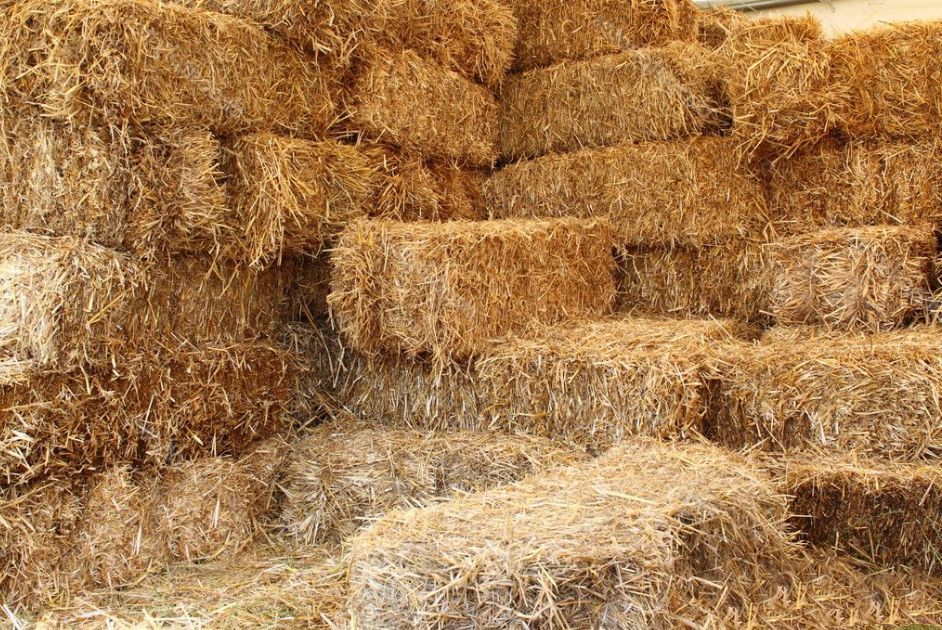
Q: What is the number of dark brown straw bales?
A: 2